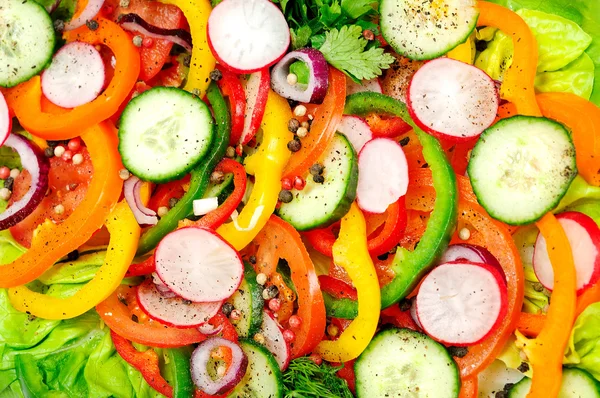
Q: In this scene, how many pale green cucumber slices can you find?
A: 9